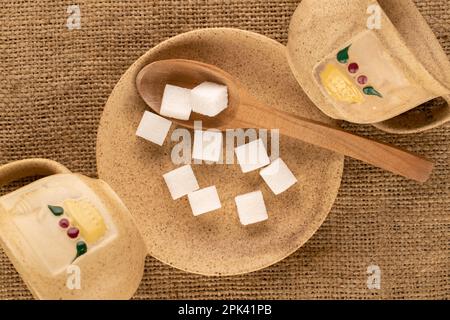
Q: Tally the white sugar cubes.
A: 9